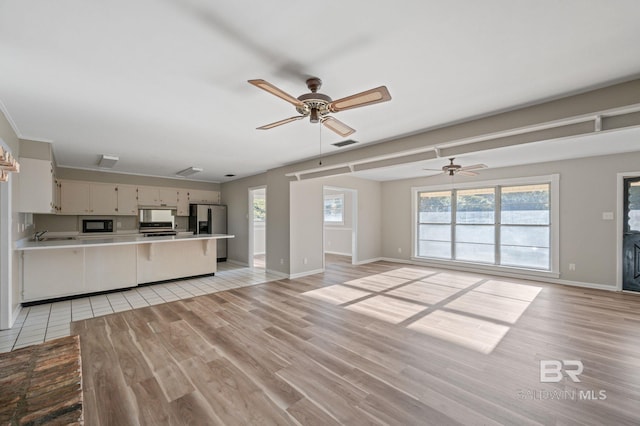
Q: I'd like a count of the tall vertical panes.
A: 3